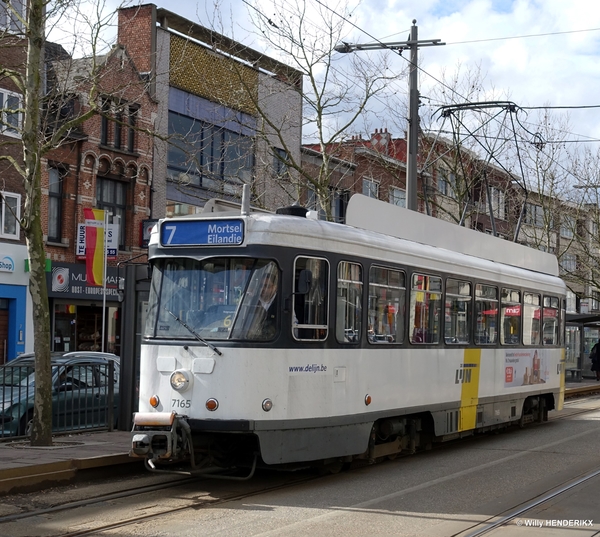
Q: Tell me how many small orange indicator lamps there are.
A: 3